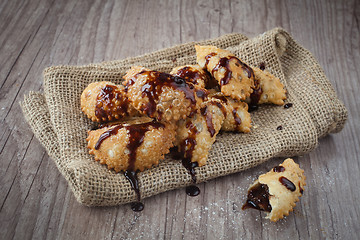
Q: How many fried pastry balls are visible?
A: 9